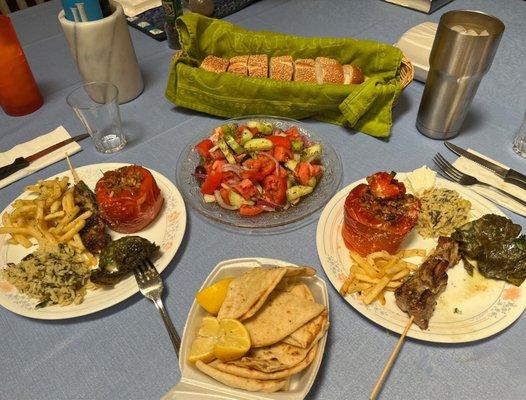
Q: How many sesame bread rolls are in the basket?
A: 7